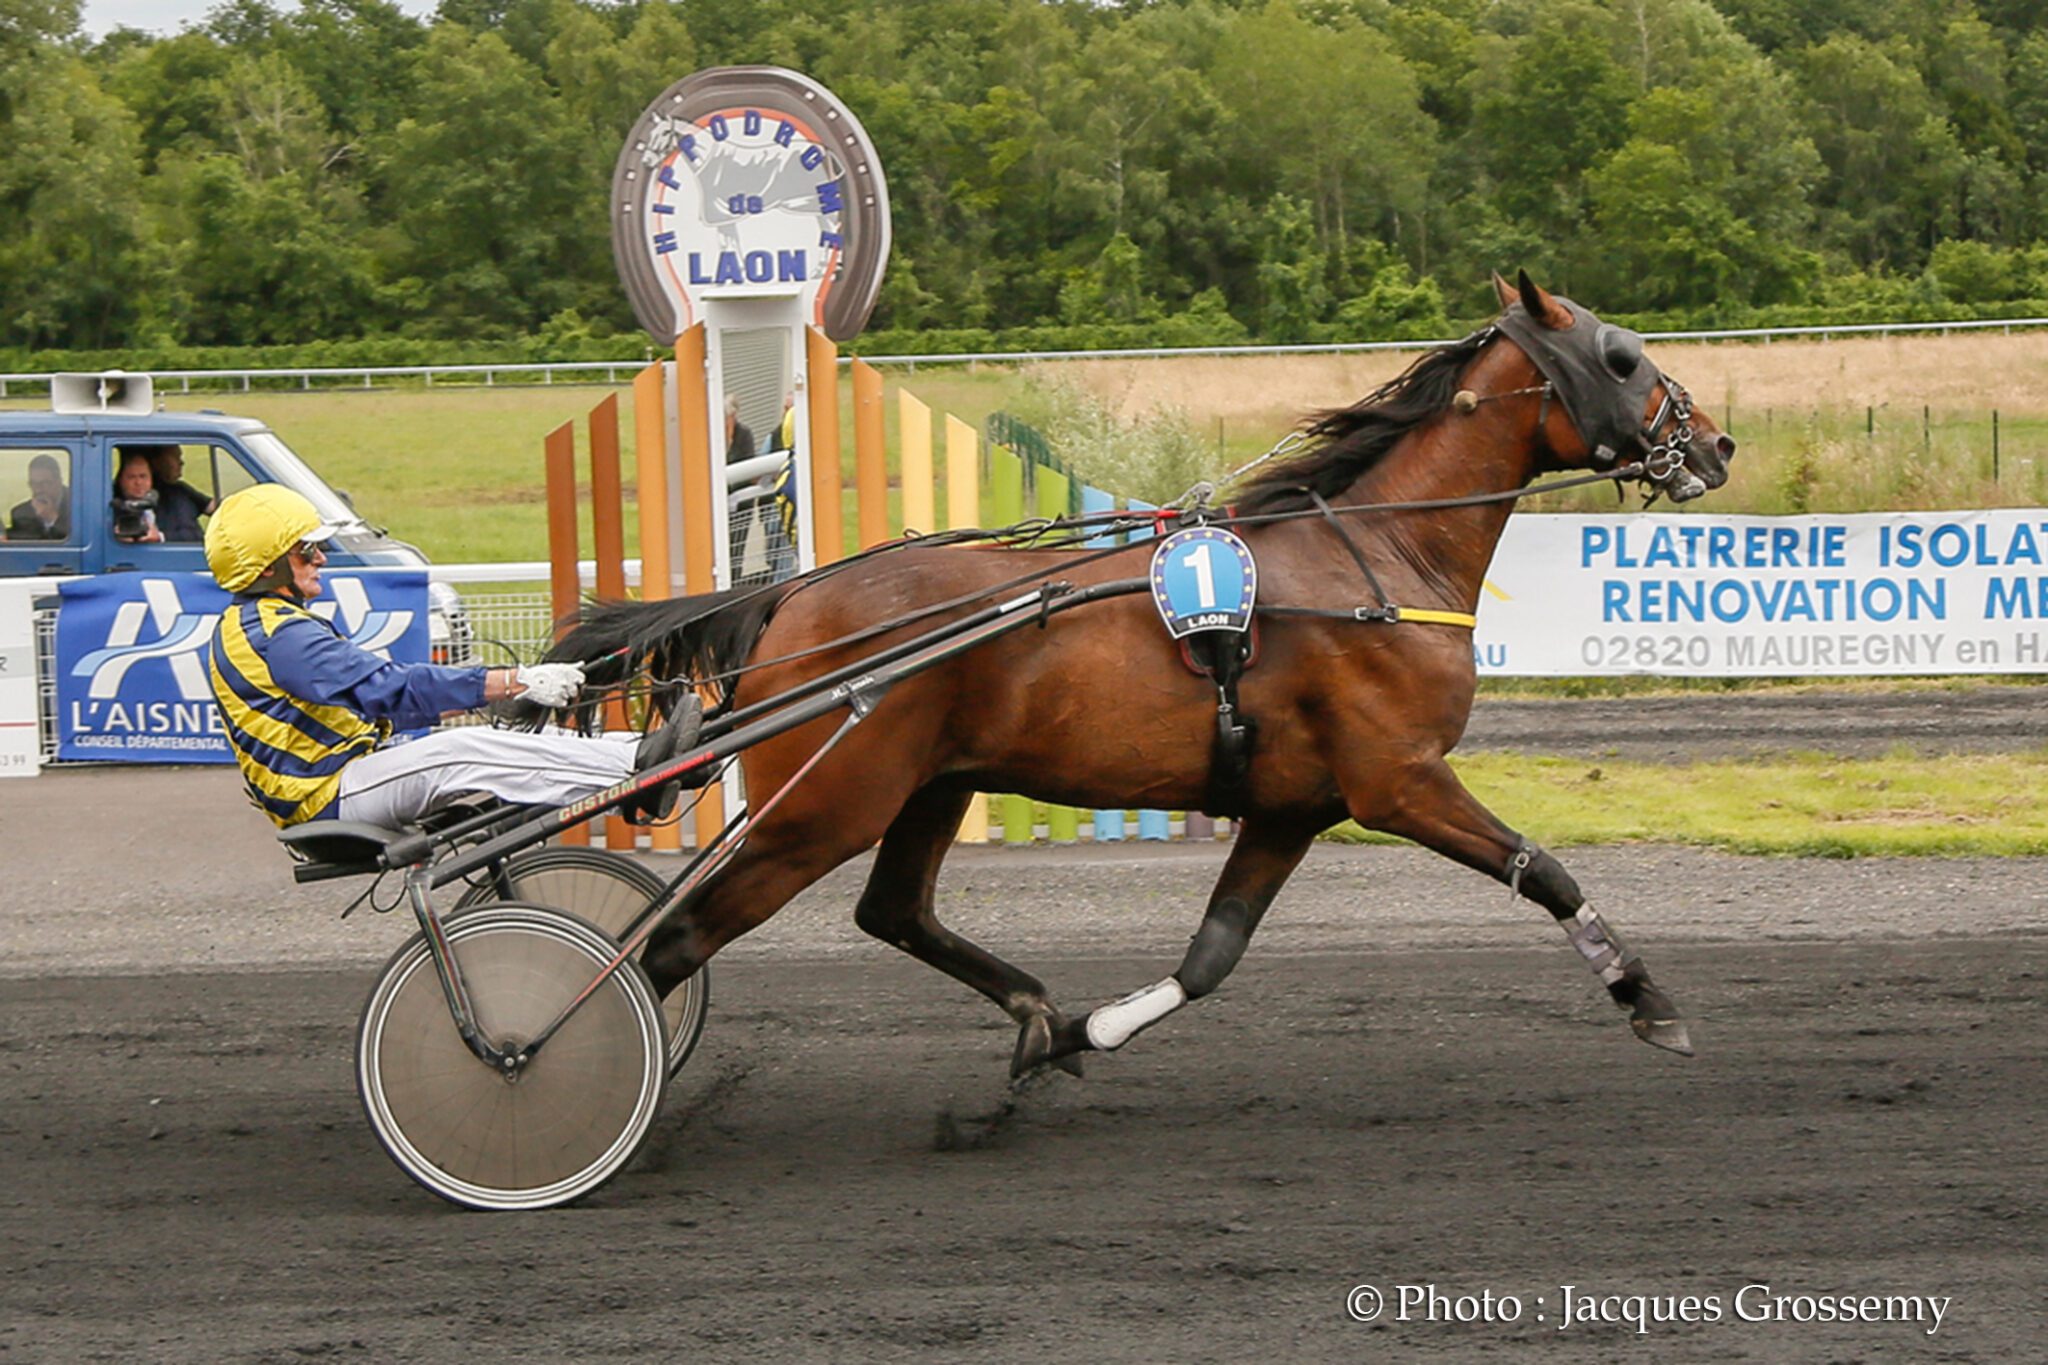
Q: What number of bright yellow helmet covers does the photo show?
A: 1